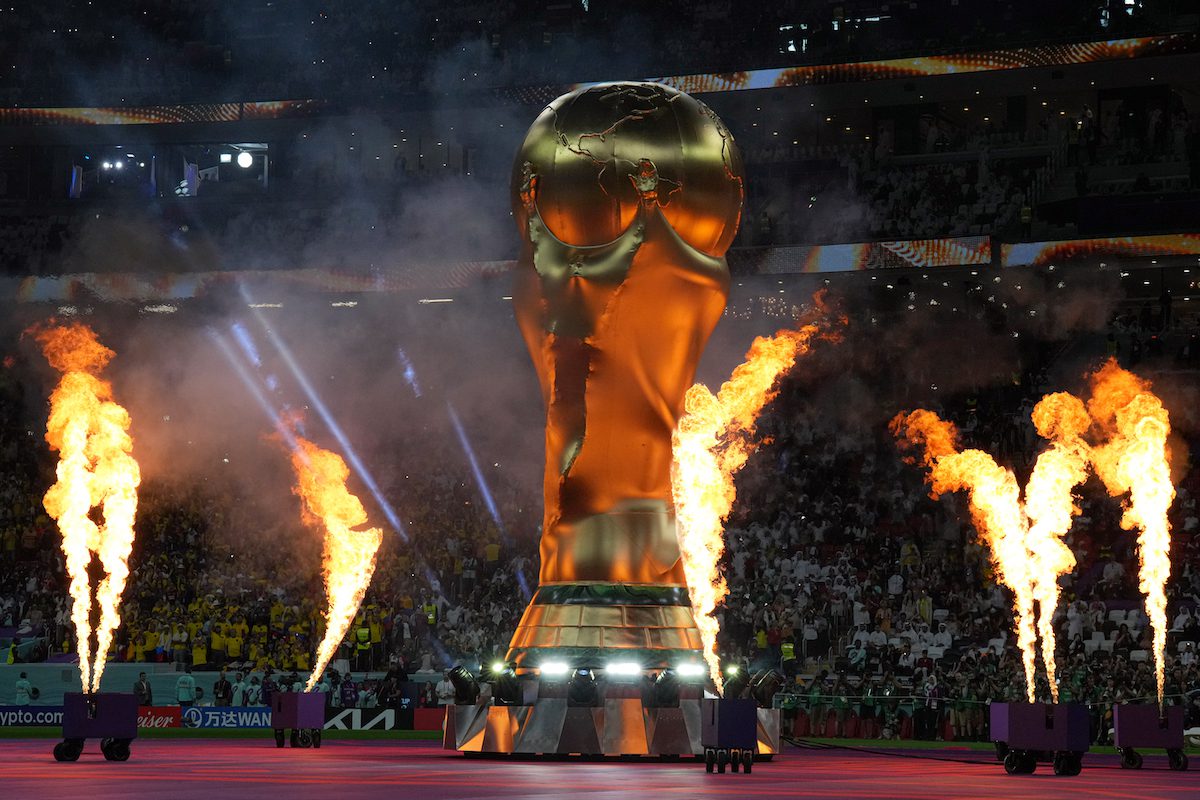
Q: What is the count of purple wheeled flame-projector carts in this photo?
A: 5